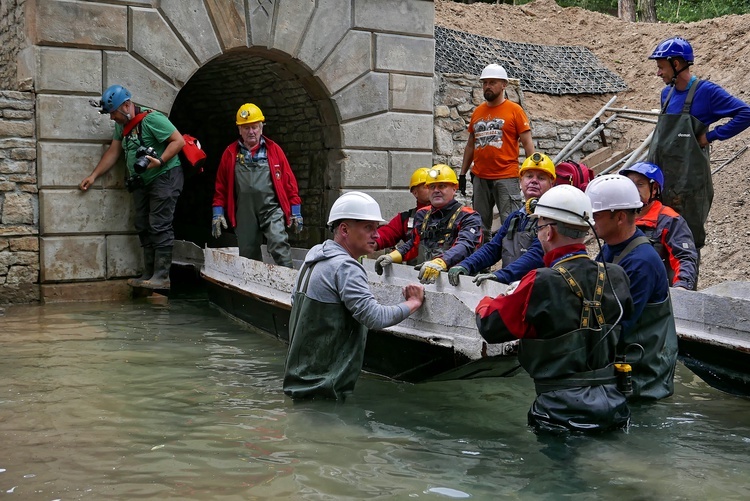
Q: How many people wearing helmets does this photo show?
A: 11